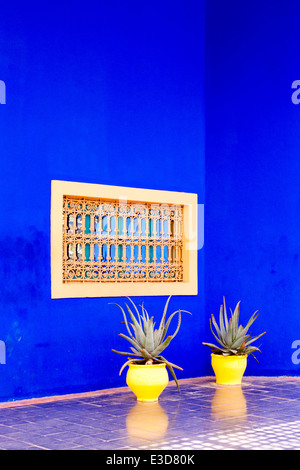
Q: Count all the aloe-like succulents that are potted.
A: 2